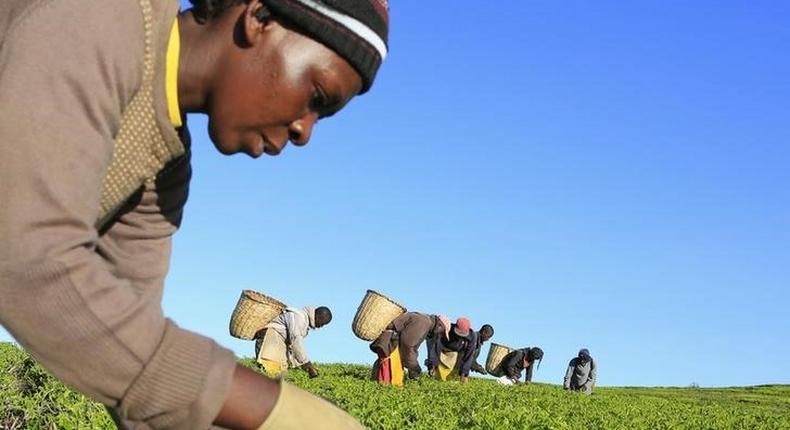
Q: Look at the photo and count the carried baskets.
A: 3